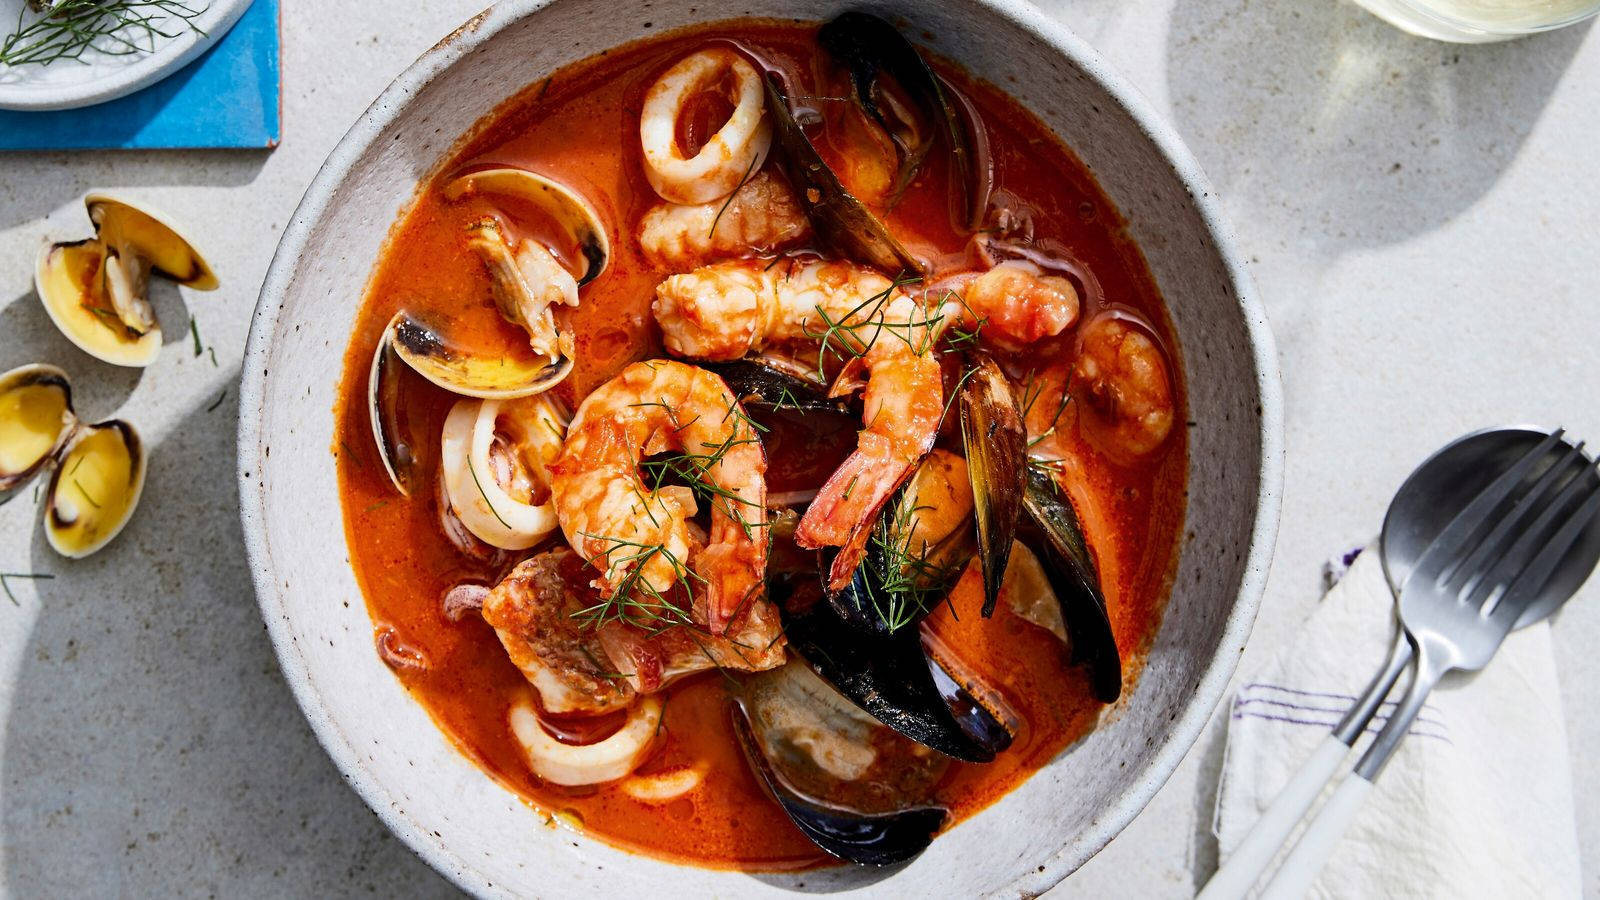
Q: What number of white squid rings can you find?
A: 3